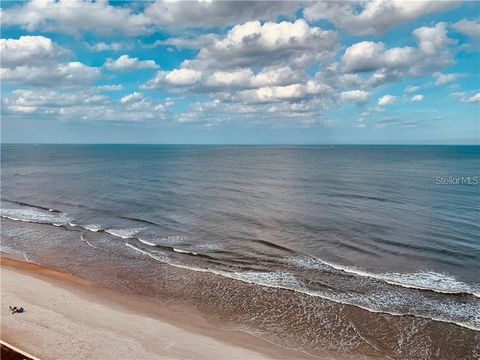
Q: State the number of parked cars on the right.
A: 0